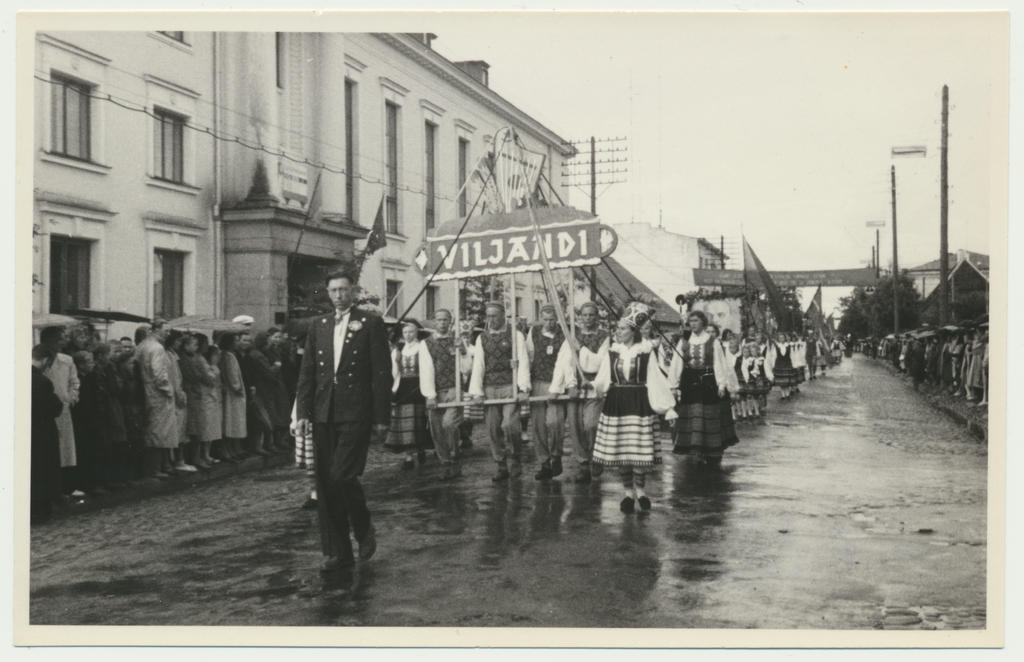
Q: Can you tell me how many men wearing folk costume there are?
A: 4